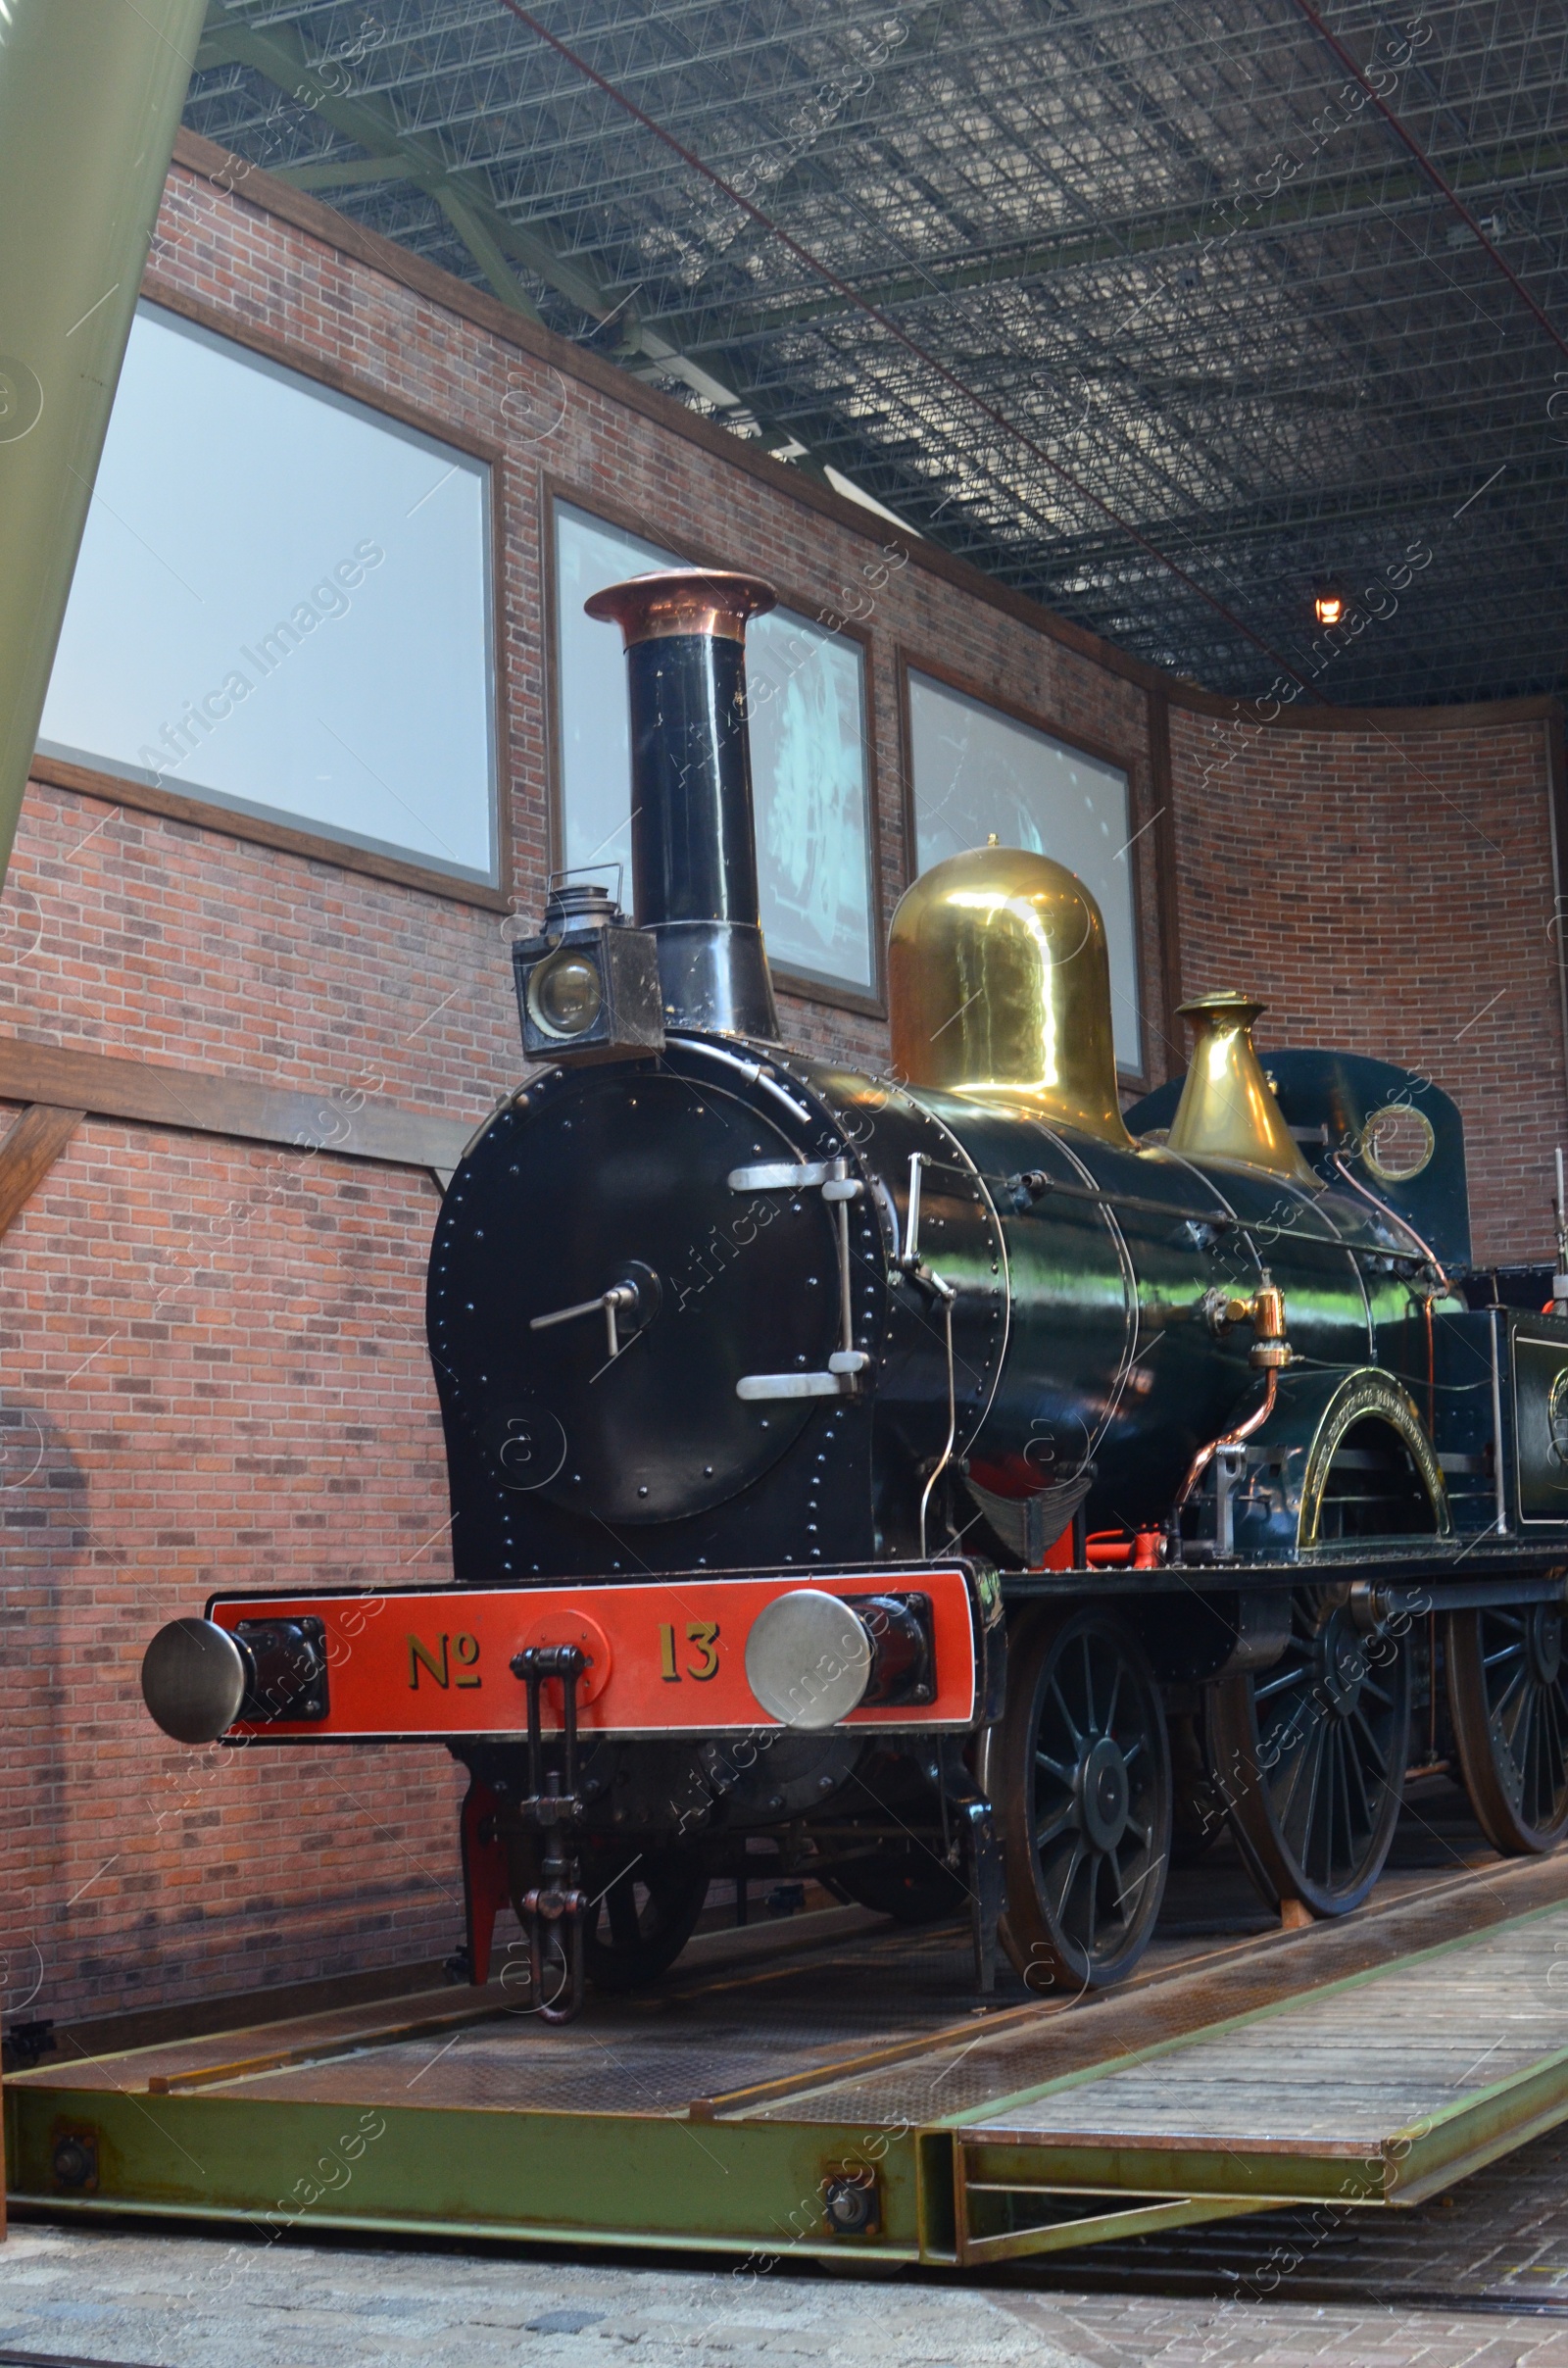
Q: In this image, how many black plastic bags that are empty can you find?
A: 0